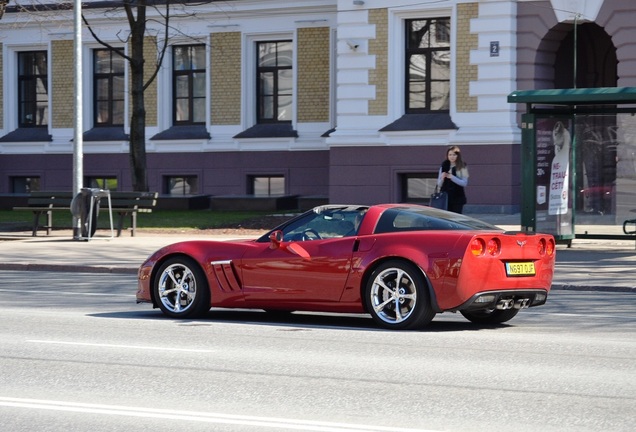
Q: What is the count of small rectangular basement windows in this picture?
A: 5